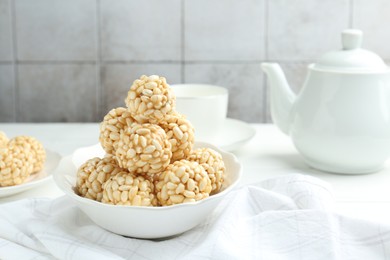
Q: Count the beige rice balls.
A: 11